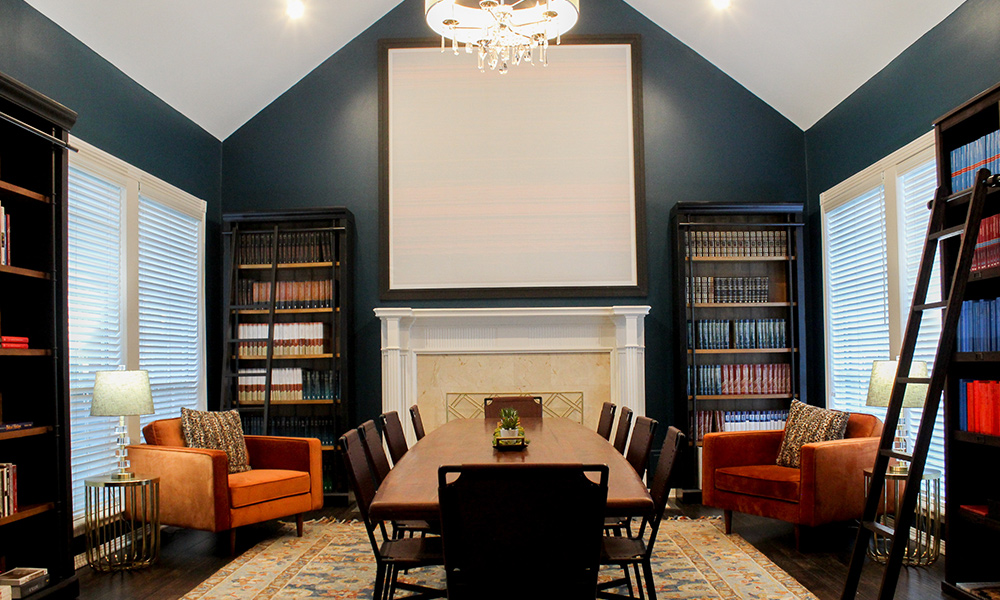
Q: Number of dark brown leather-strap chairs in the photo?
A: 10